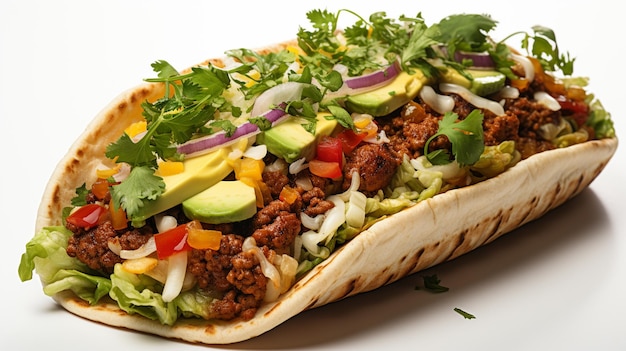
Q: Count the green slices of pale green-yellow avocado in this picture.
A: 5